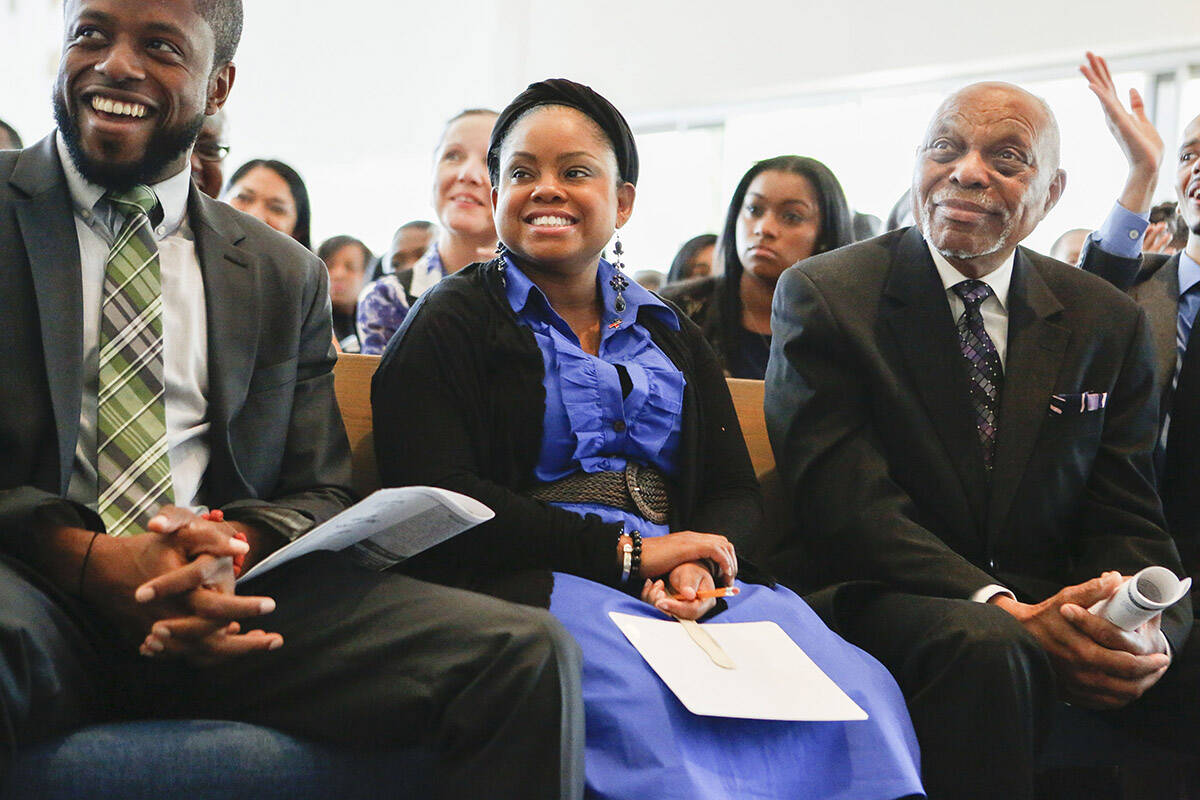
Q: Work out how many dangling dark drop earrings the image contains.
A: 2